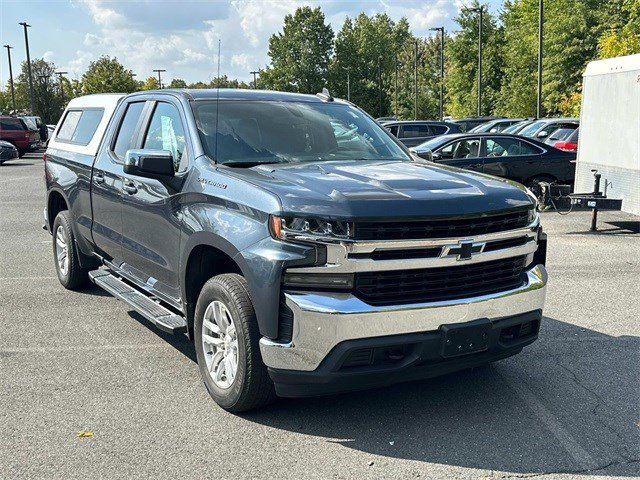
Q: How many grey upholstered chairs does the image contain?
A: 0